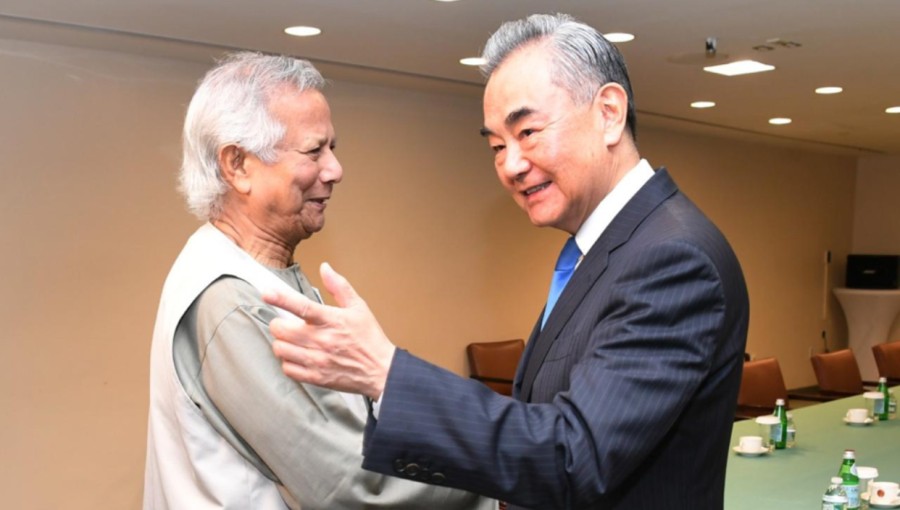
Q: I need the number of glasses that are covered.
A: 3